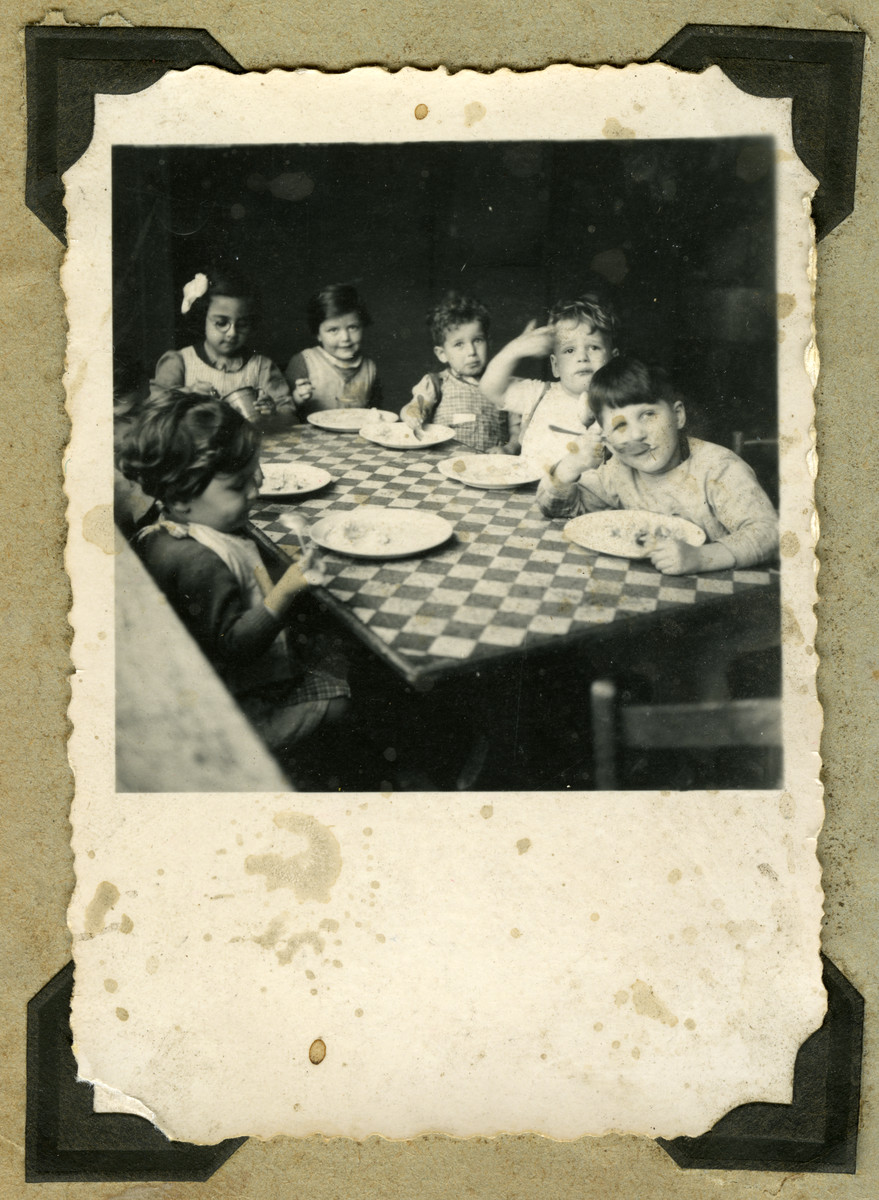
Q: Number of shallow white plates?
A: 6